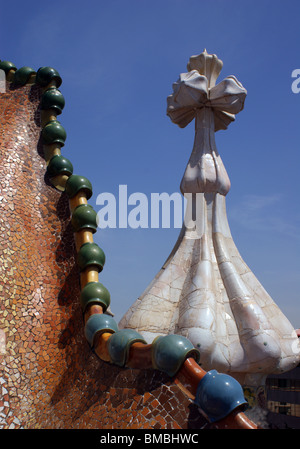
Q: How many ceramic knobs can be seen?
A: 14